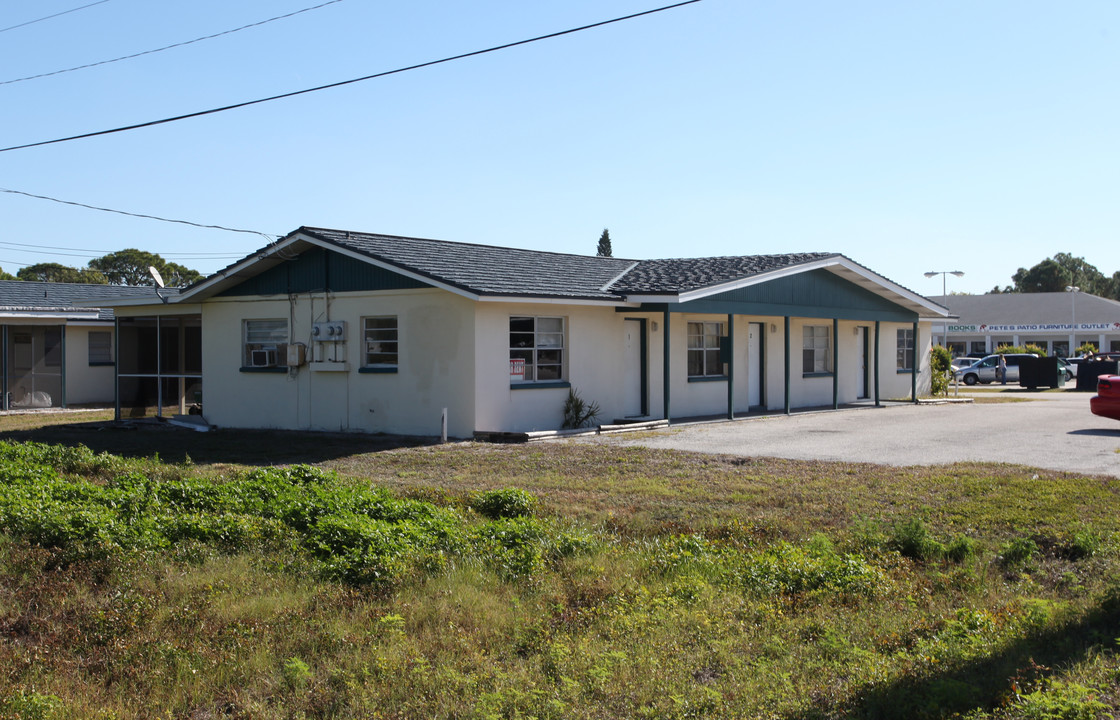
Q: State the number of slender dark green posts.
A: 6